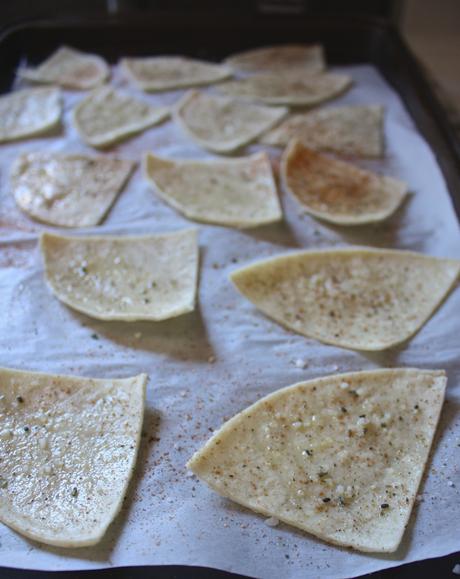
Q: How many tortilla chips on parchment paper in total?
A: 15